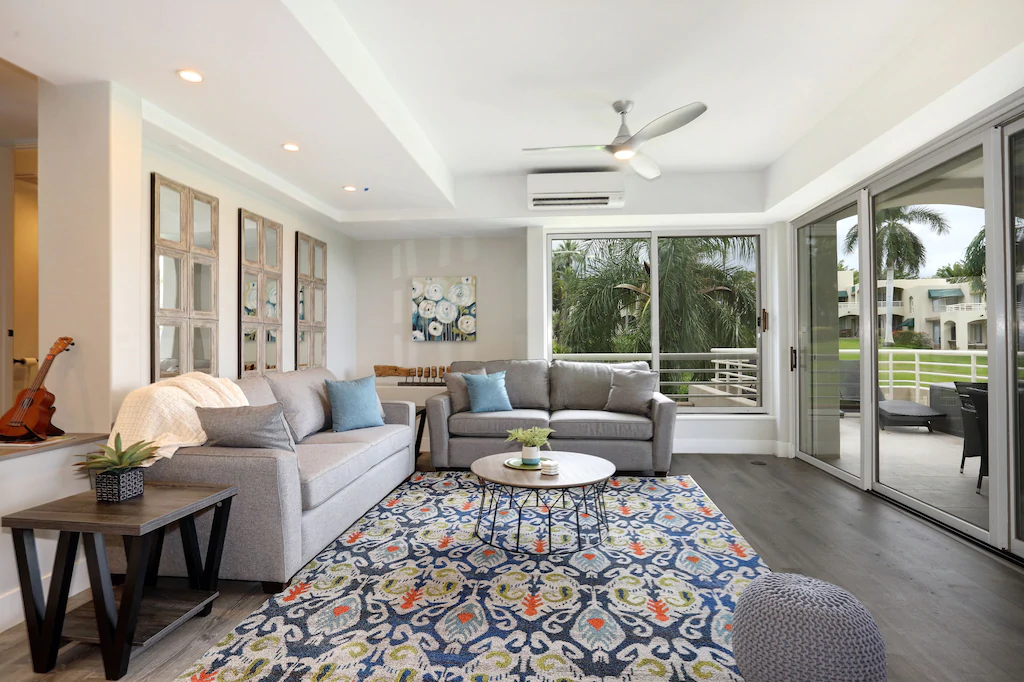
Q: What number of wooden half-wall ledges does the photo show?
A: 1